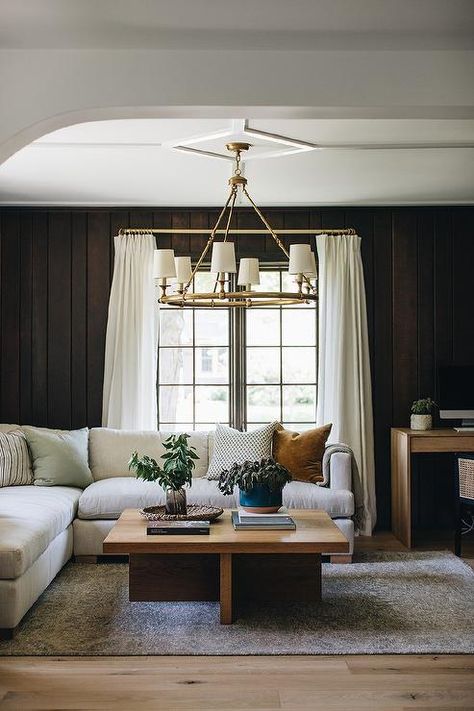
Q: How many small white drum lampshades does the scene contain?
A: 6